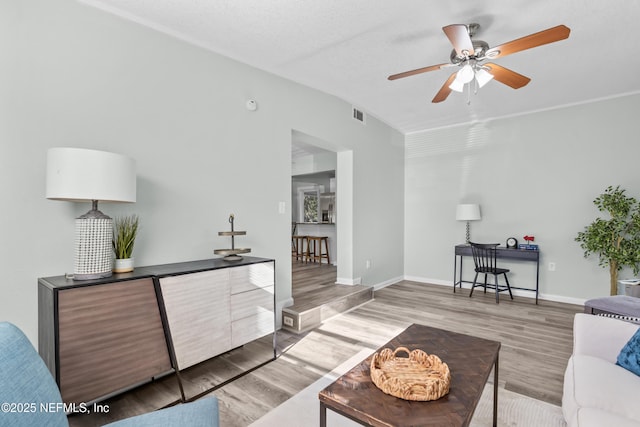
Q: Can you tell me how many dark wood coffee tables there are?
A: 1